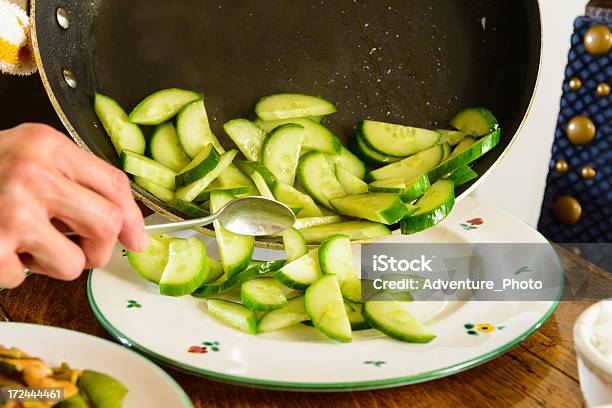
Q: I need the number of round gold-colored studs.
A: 7